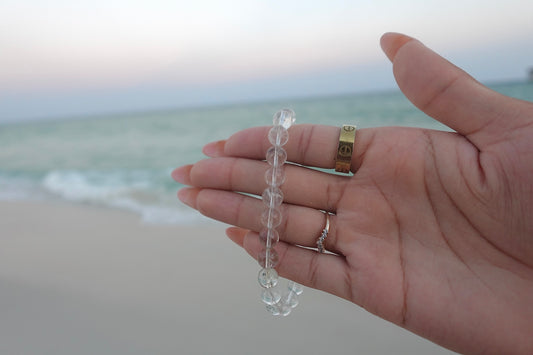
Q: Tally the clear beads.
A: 14